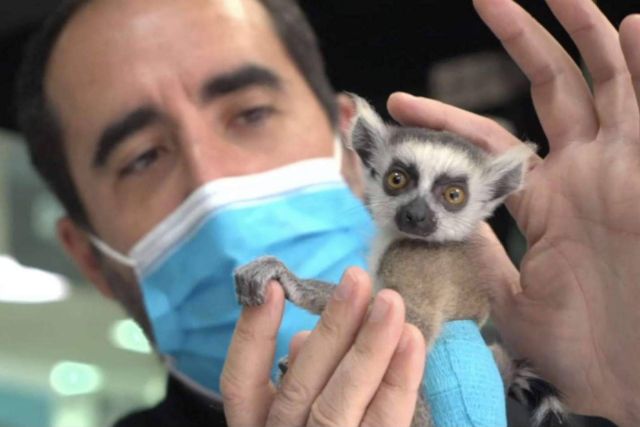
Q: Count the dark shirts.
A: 1